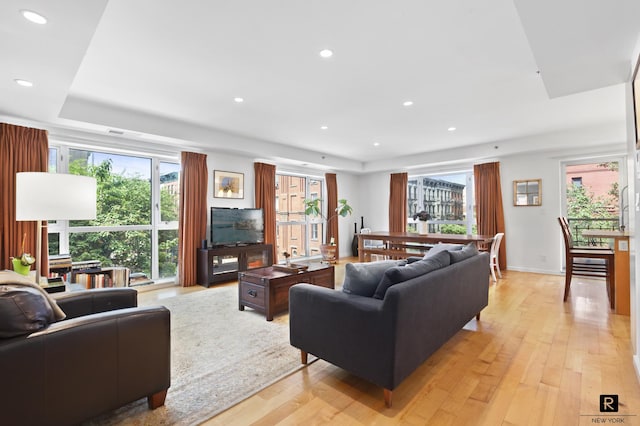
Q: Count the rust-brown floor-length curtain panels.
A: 6